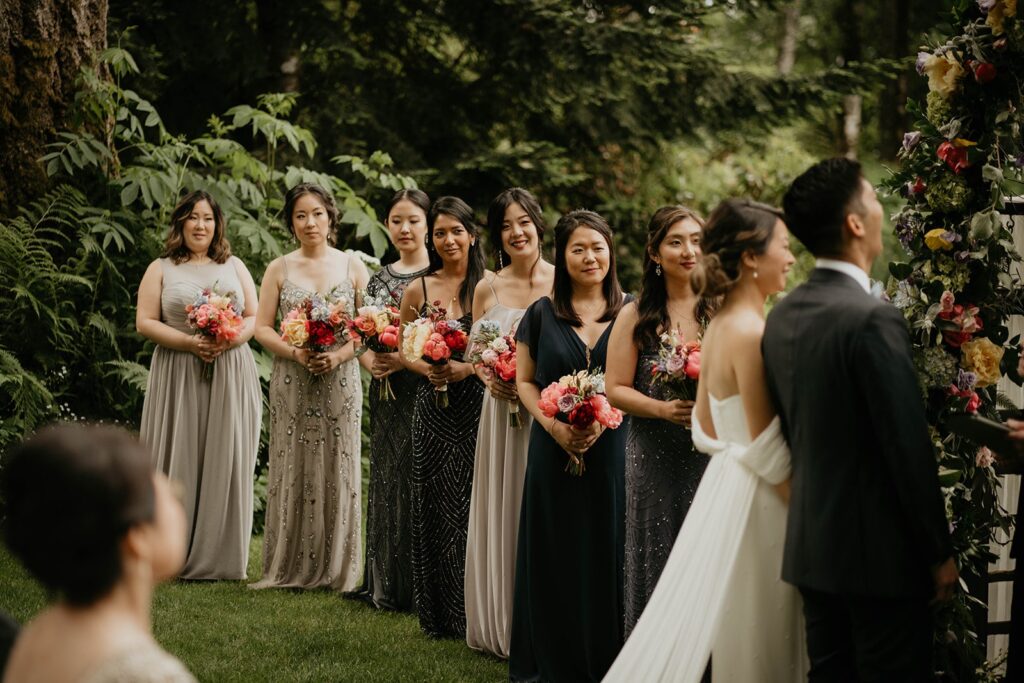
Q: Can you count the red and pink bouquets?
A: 7